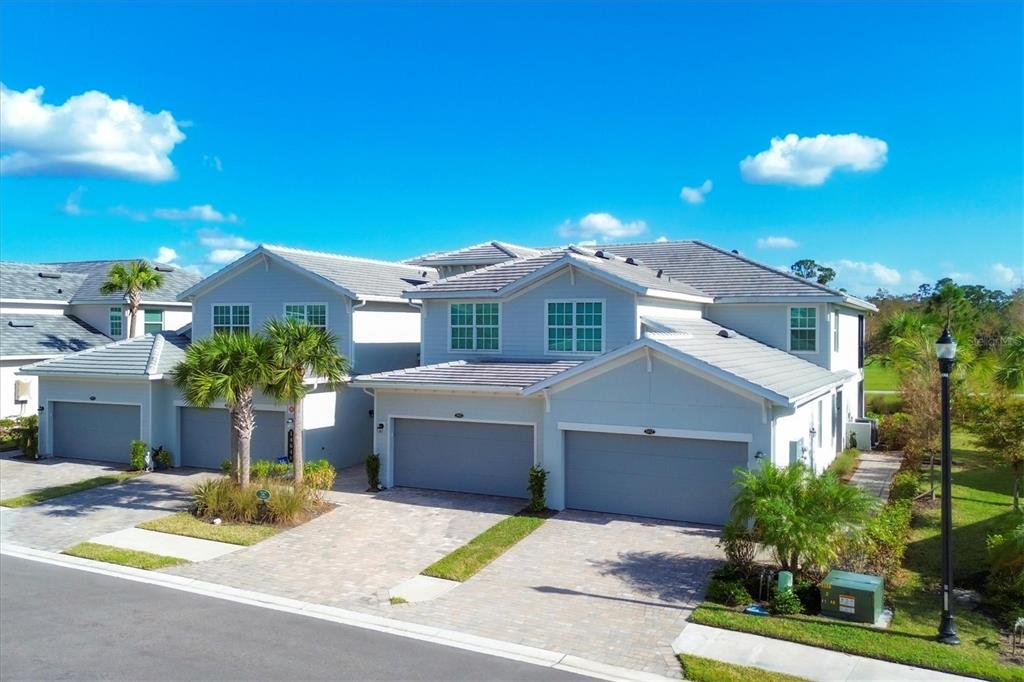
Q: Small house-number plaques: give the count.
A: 3